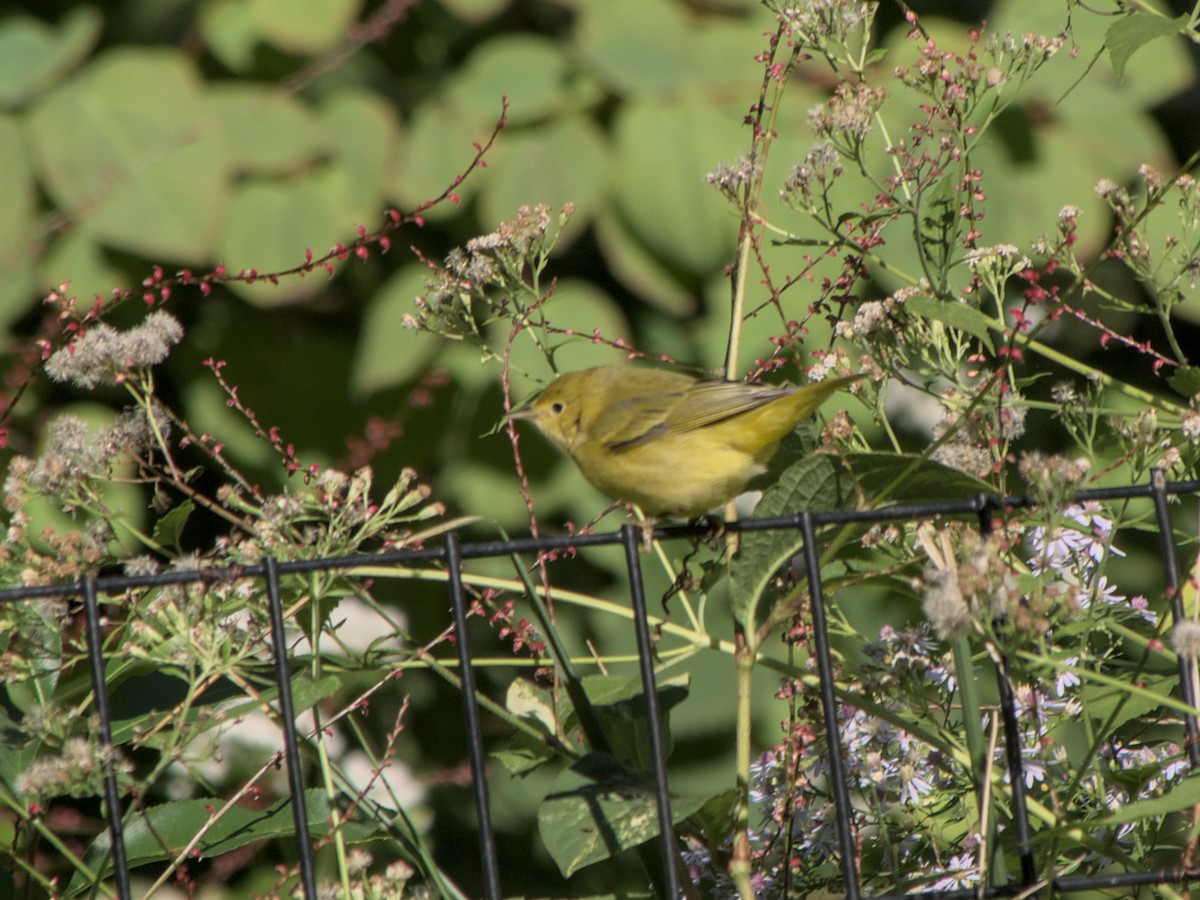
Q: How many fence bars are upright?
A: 7